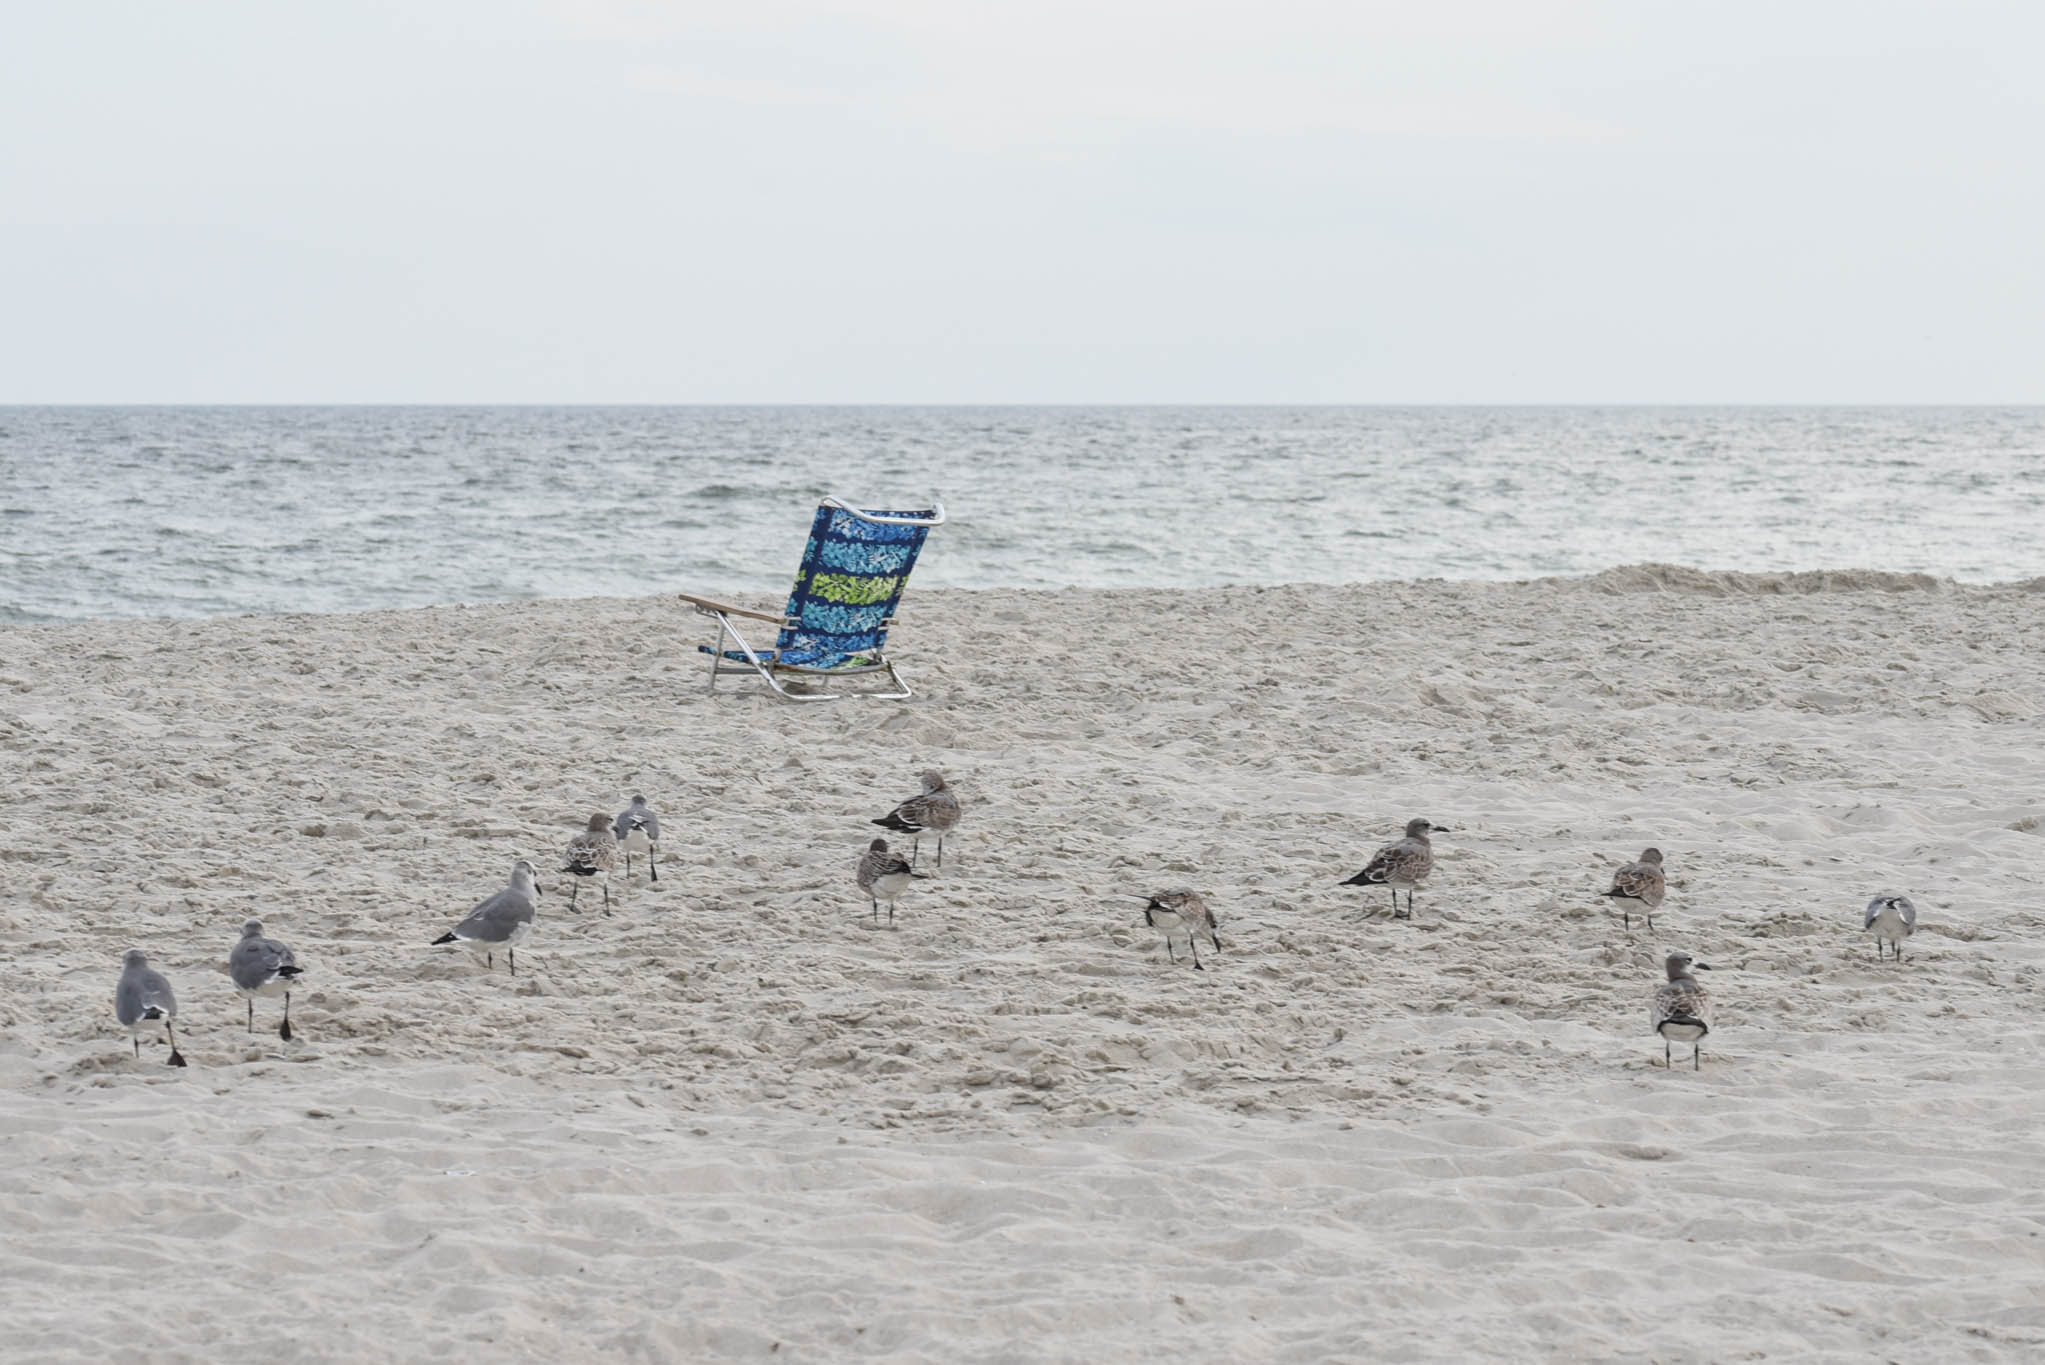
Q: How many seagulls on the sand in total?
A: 12